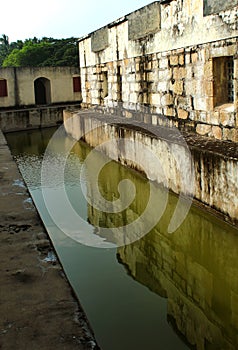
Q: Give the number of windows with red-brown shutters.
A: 2